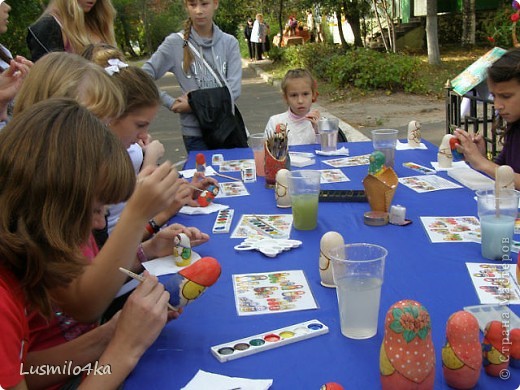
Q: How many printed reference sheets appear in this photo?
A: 9